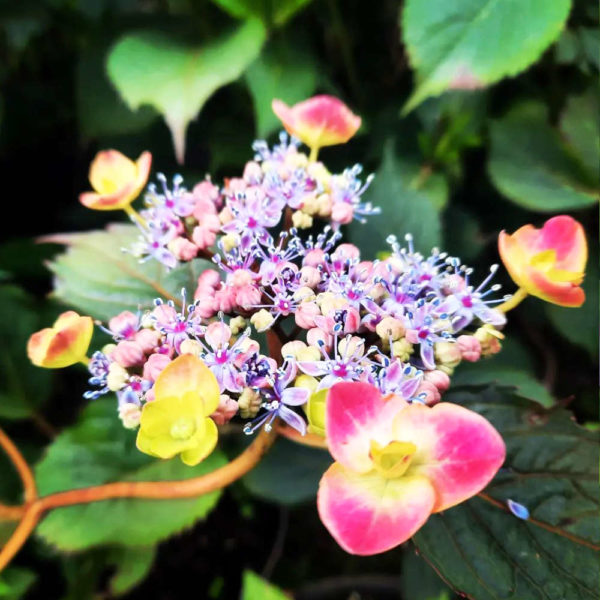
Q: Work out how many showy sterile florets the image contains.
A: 6